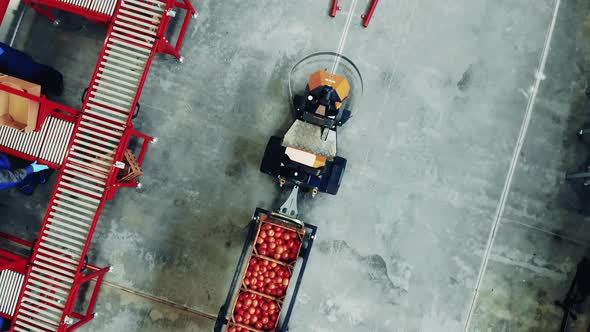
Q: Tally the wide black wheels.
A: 2